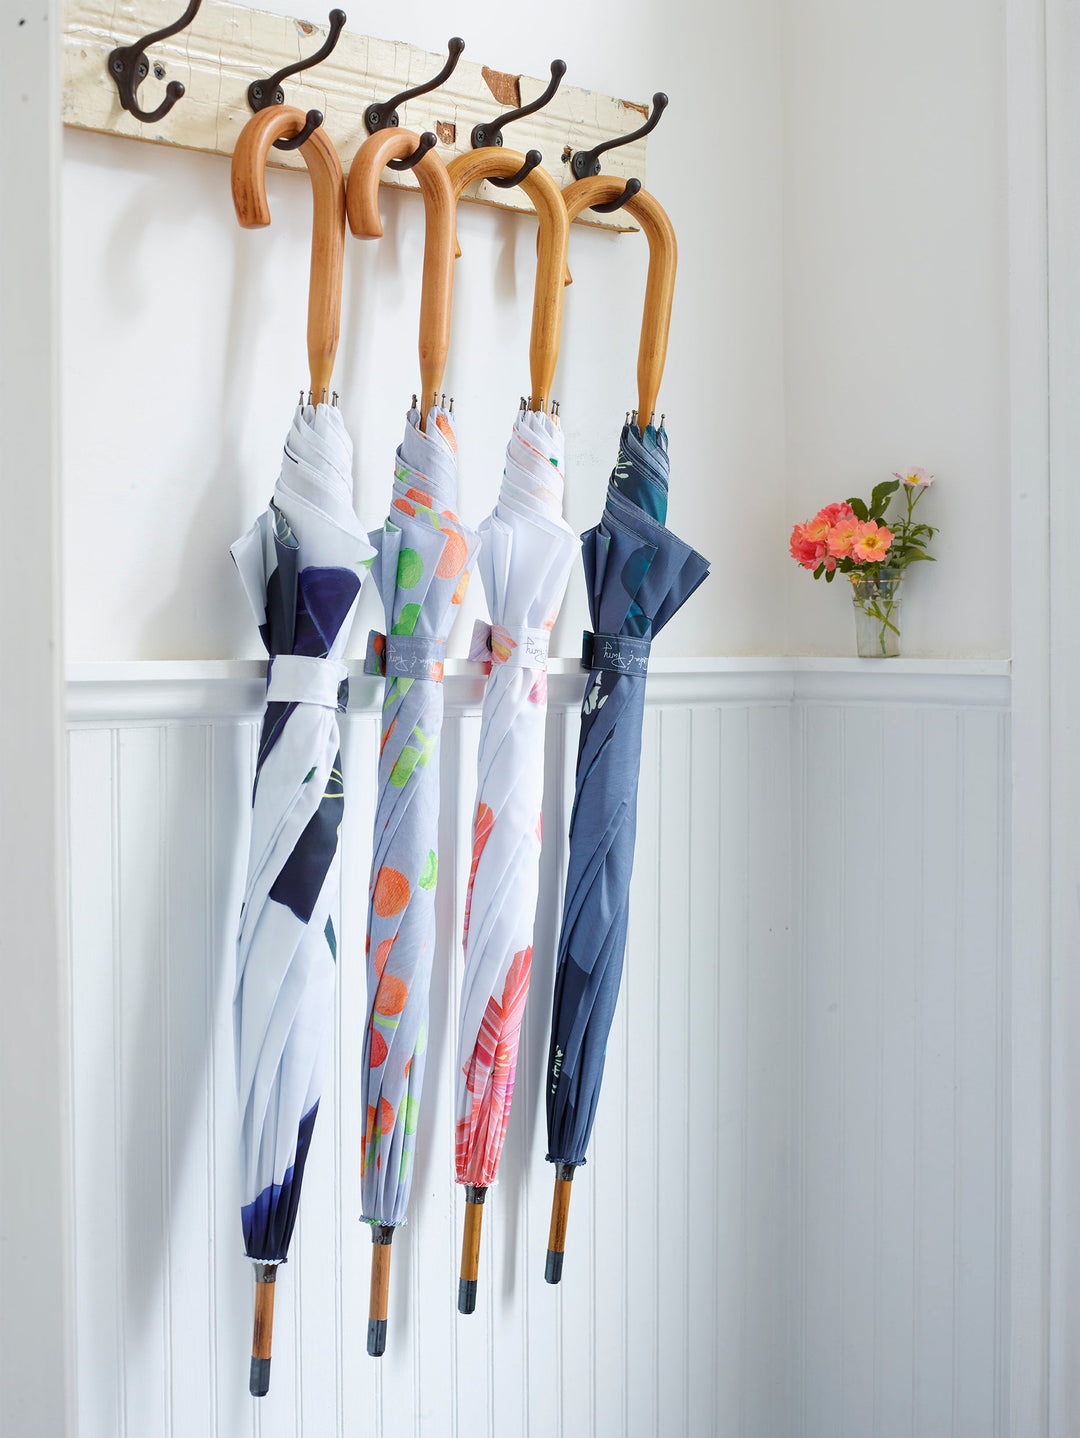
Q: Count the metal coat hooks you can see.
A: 5